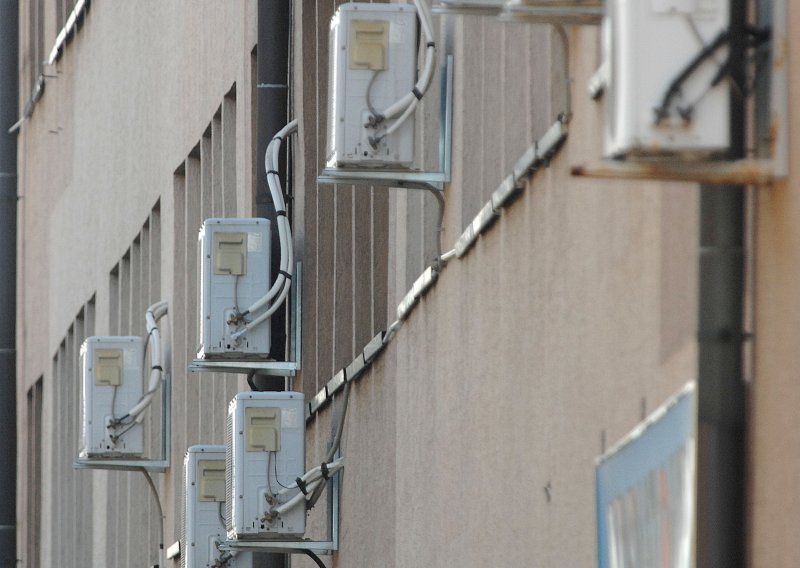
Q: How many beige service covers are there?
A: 5